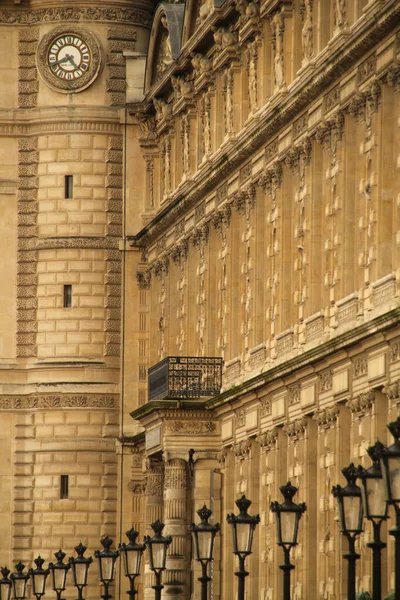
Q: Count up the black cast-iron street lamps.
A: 14